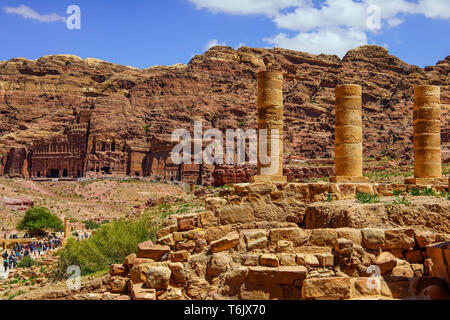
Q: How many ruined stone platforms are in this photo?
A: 1